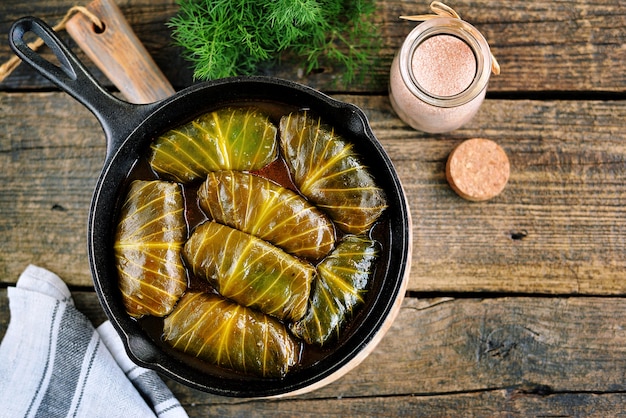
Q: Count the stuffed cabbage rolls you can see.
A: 7